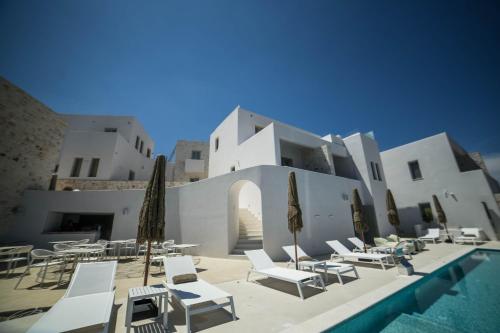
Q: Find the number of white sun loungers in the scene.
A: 8